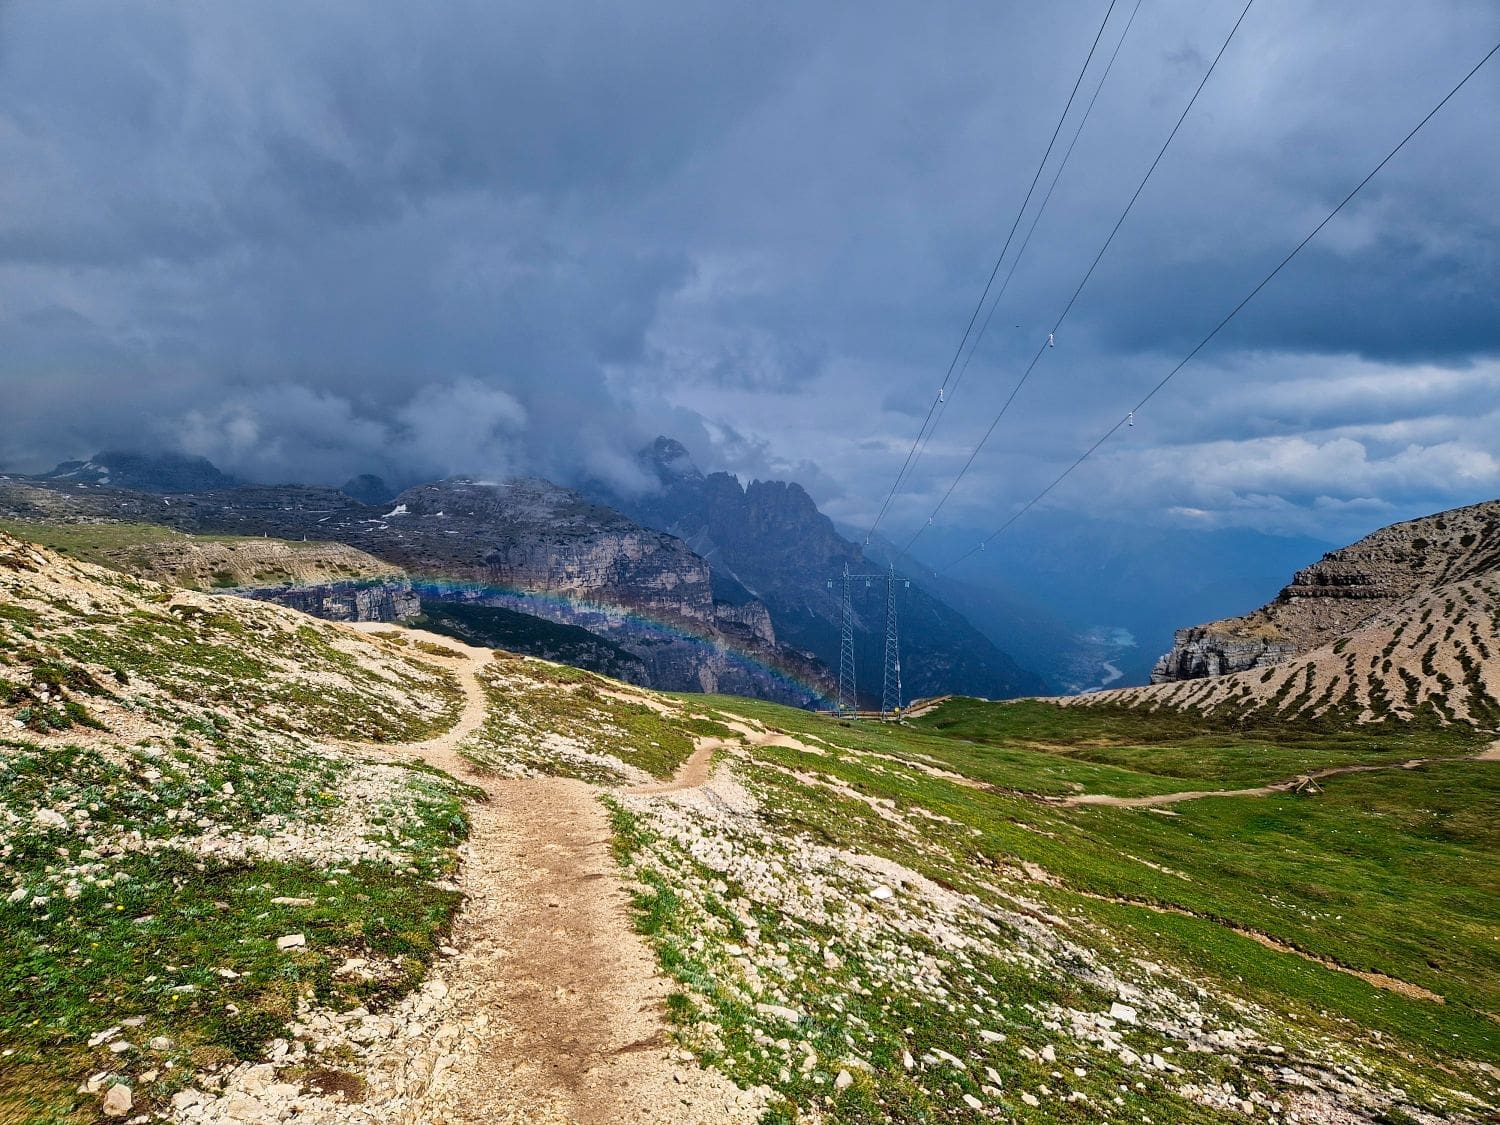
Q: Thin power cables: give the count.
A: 4